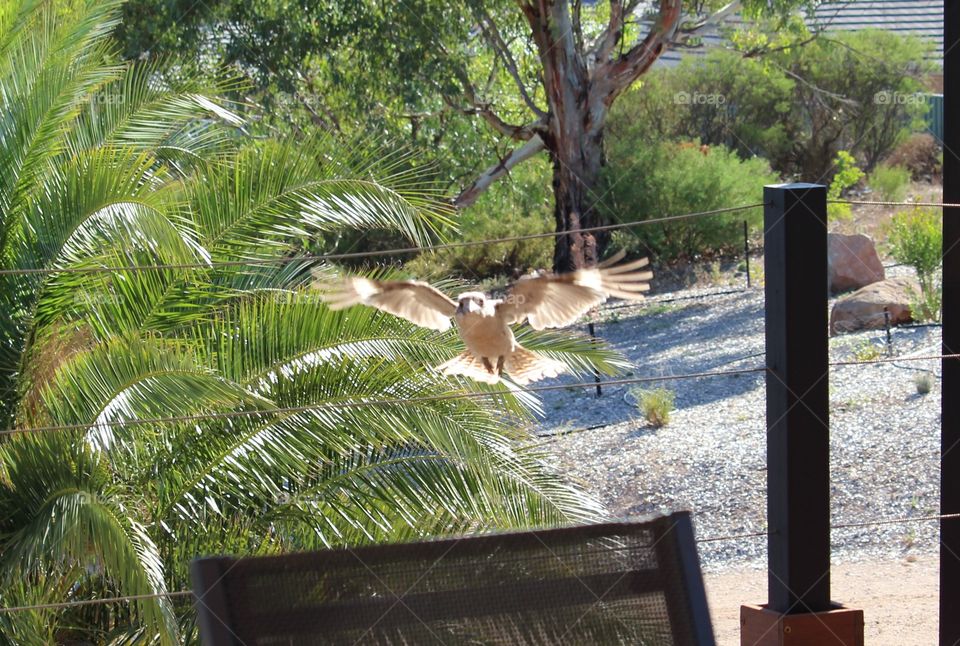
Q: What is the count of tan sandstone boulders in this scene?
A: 2